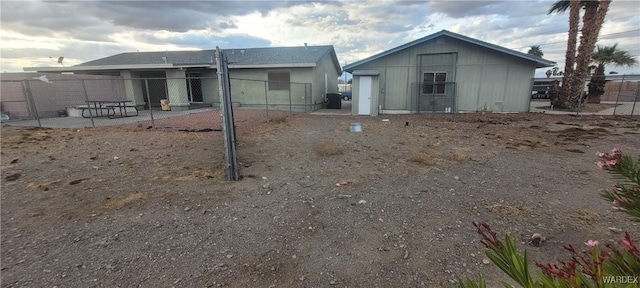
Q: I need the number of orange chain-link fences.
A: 0